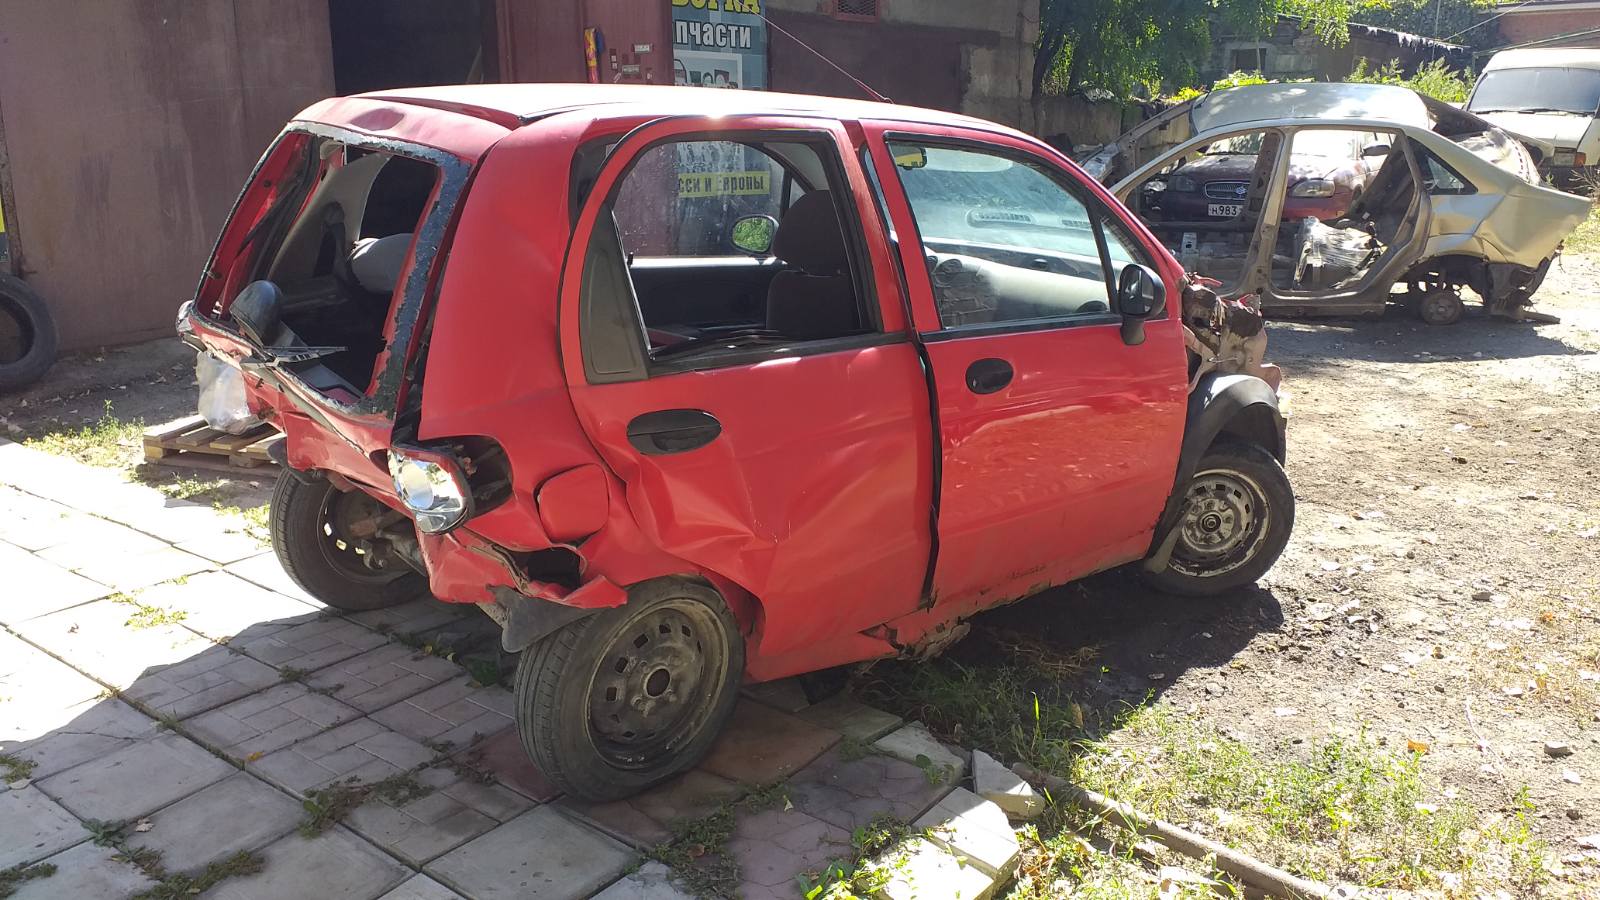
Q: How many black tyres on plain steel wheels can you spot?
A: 3